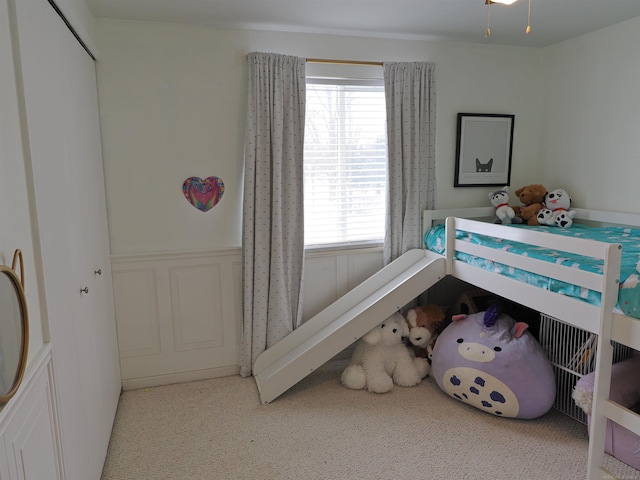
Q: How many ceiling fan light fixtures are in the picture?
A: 1